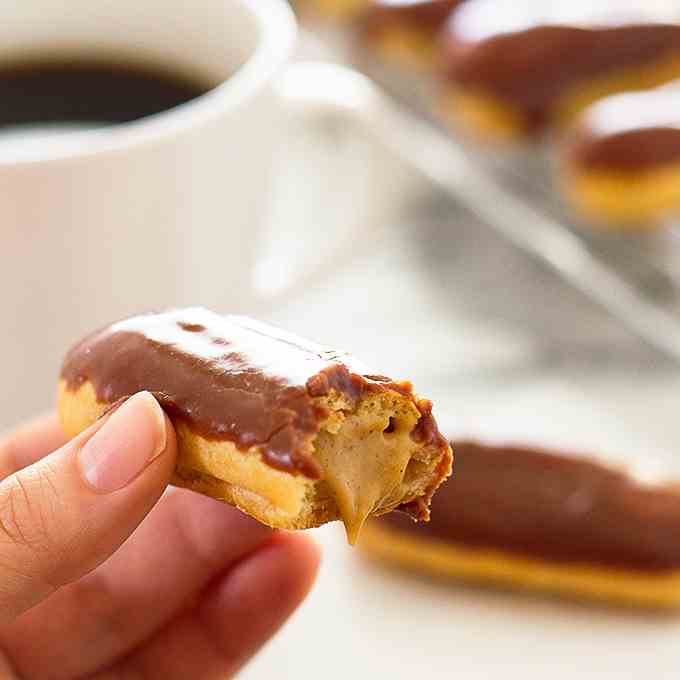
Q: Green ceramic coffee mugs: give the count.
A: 0